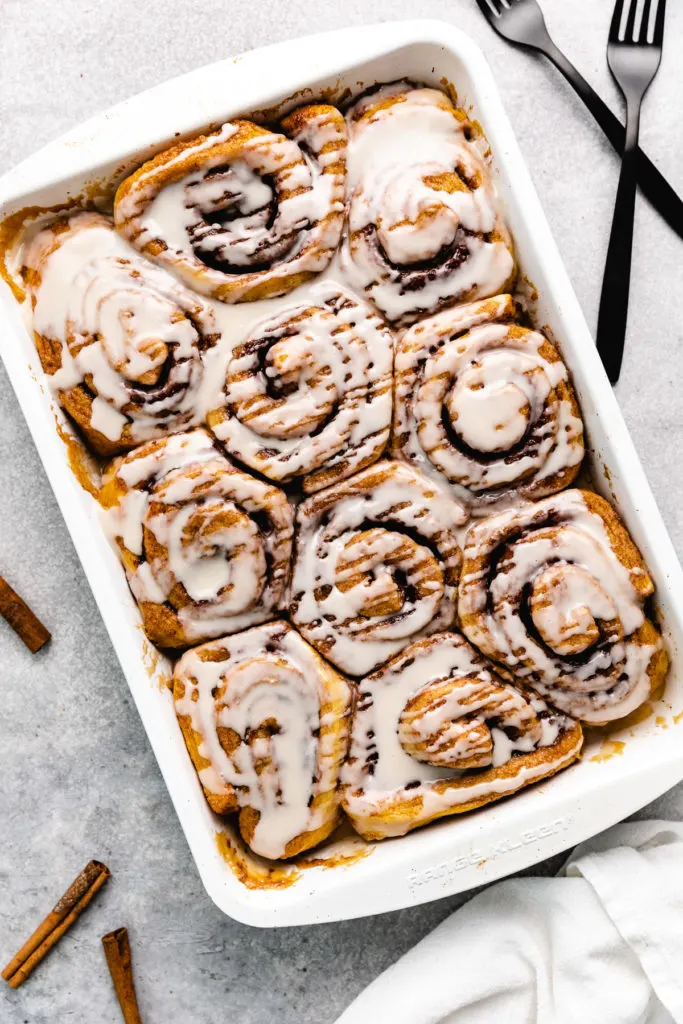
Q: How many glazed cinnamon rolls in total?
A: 10